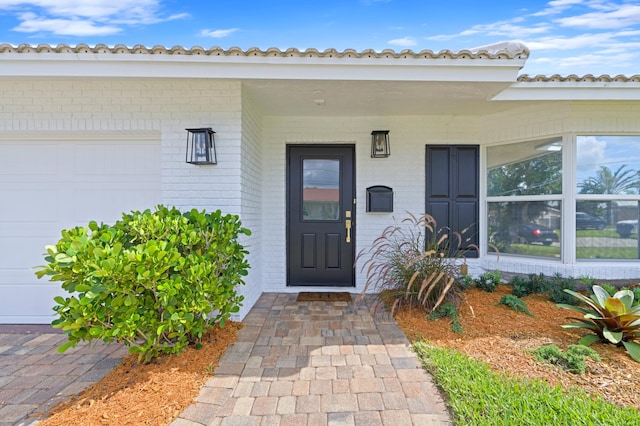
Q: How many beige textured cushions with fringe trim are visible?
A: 0